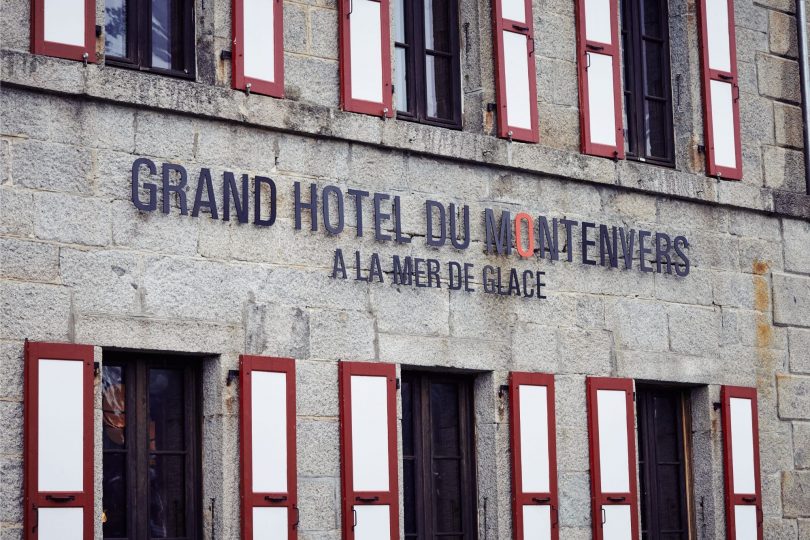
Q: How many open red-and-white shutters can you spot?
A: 12